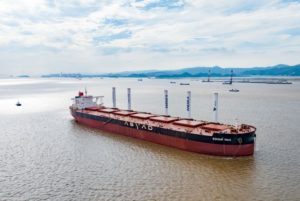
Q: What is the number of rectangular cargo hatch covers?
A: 7